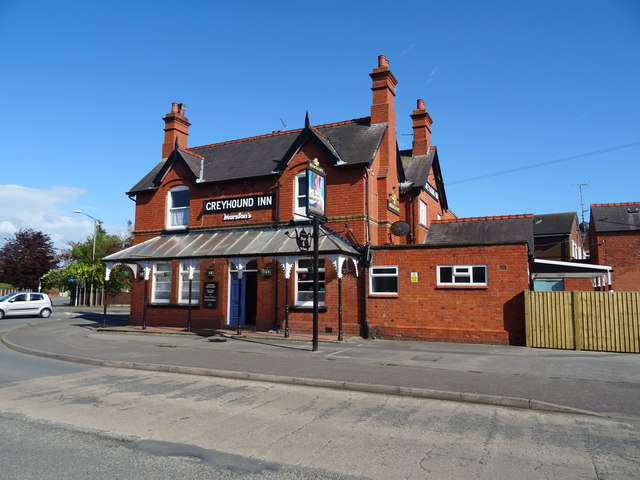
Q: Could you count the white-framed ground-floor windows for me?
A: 5